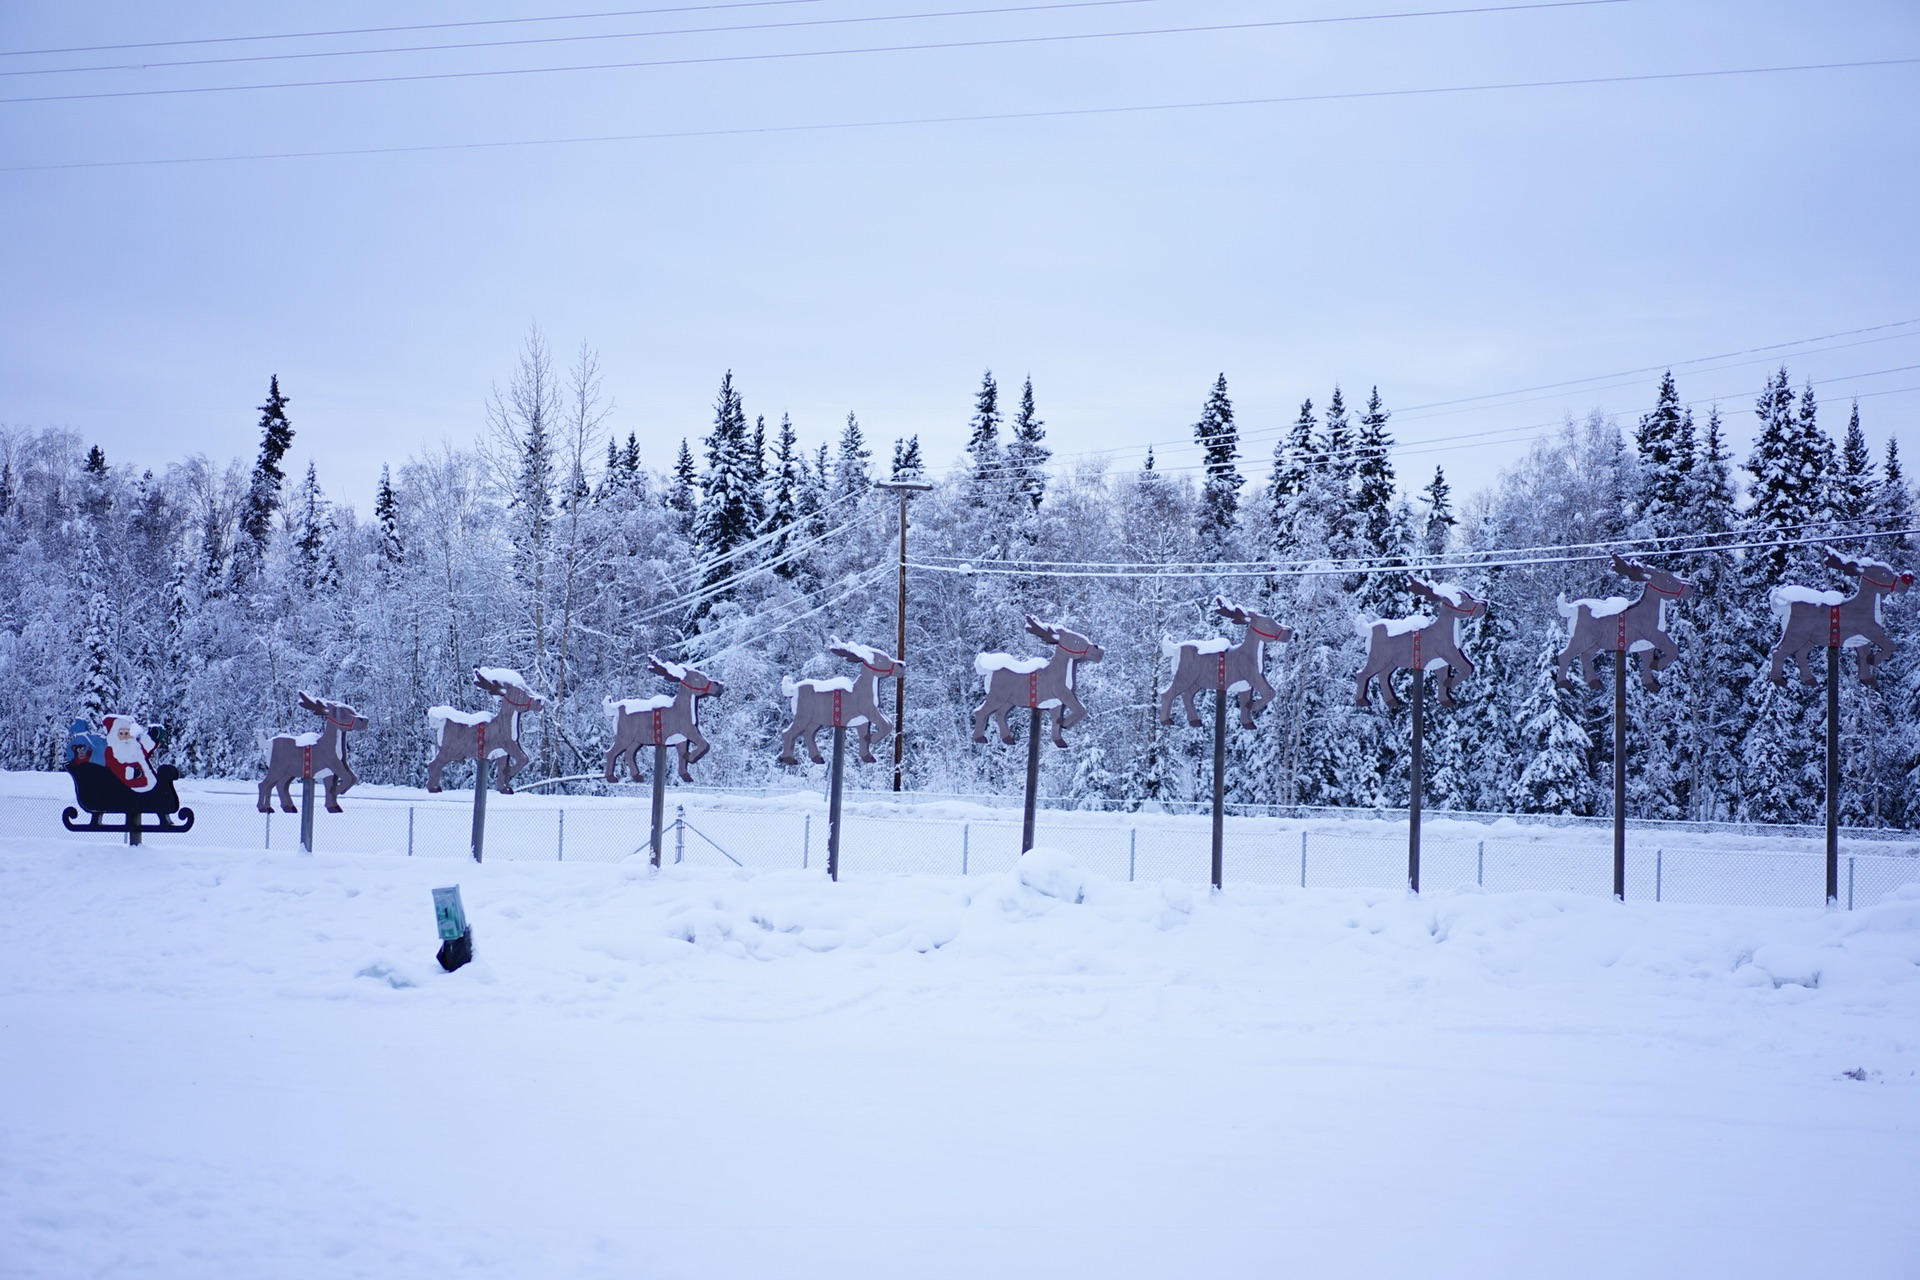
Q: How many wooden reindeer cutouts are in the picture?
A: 9